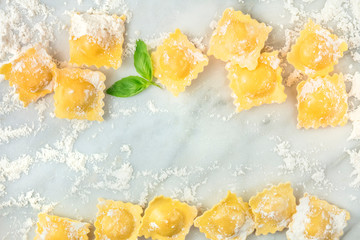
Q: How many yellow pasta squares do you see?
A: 14